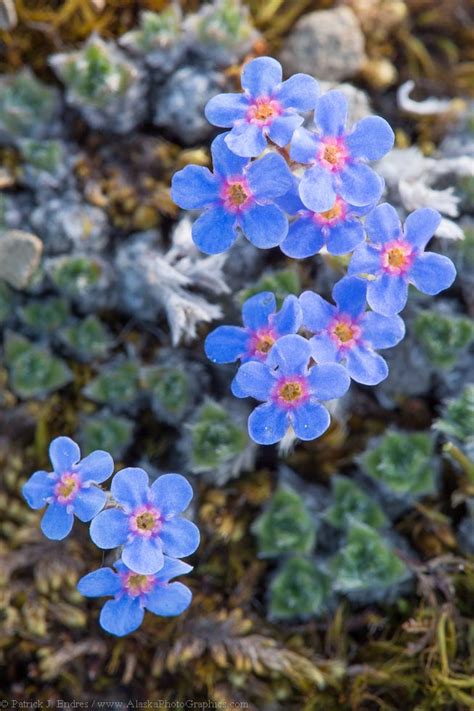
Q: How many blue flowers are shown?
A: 11